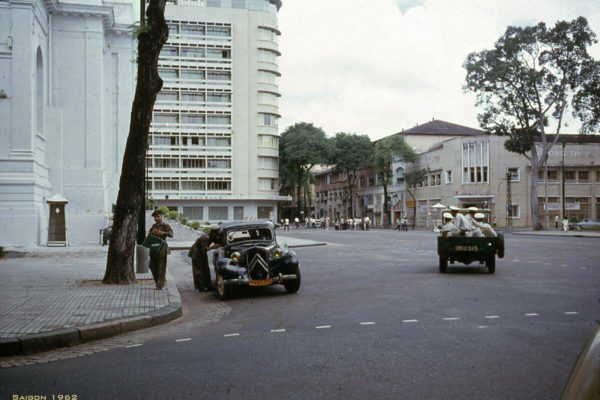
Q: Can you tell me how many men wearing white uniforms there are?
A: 4